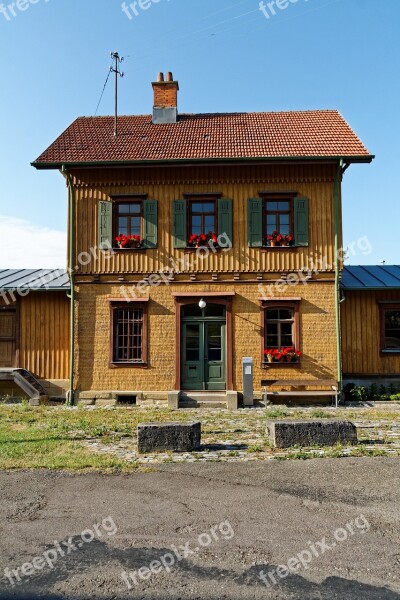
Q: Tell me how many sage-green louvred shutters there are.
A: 6